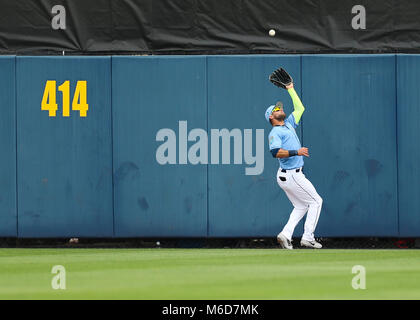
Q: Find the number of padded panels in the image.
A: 6